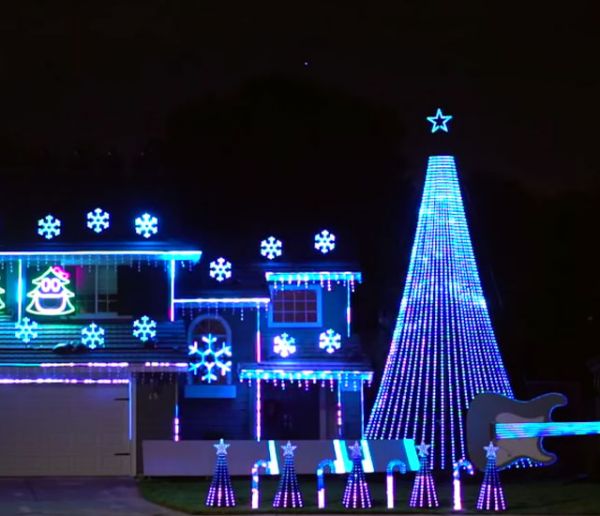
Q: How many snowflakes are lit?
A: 12